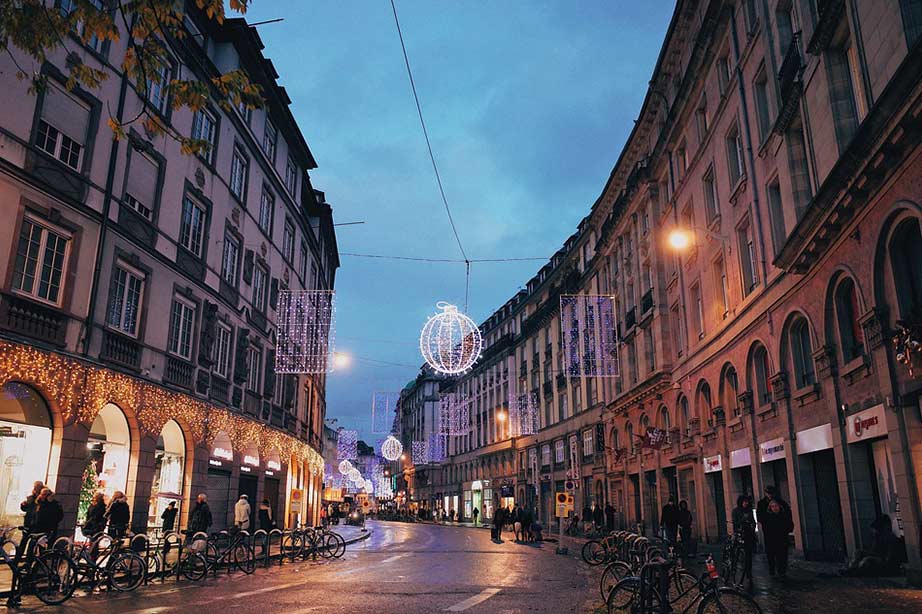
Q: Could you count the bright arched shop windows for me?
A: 3